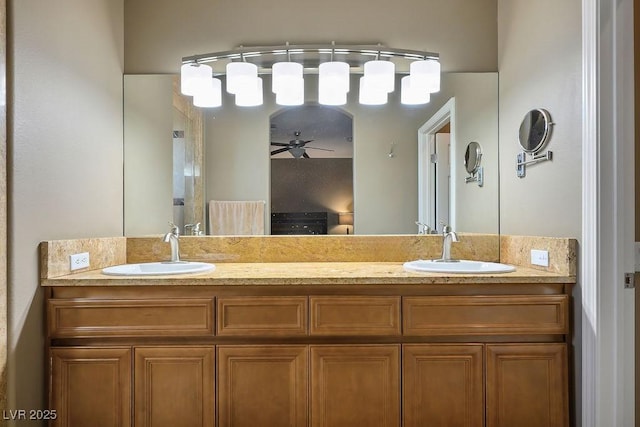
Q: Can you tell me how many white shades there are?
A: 6